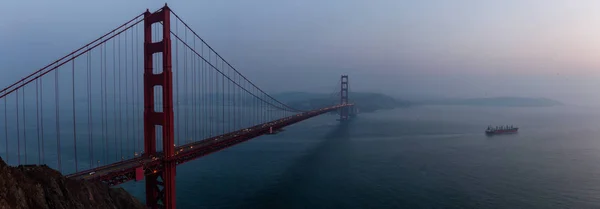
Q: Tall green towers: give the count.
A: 0